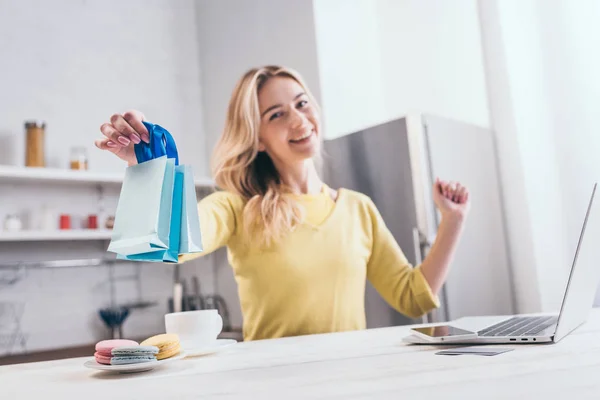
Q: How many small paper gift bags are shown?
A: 3